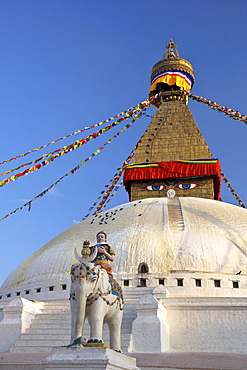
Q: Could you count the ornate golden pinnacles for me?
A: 1